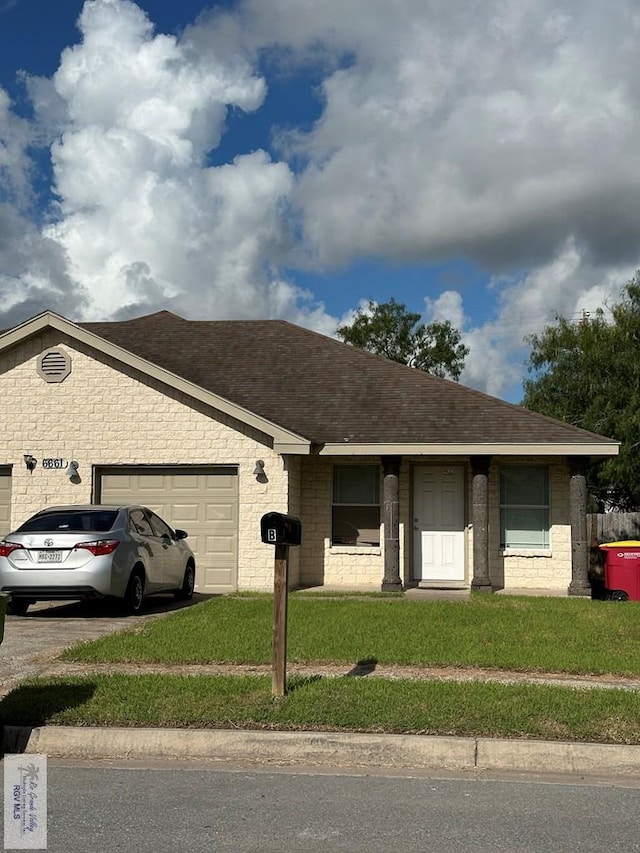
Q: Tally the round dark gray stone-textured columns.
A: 3